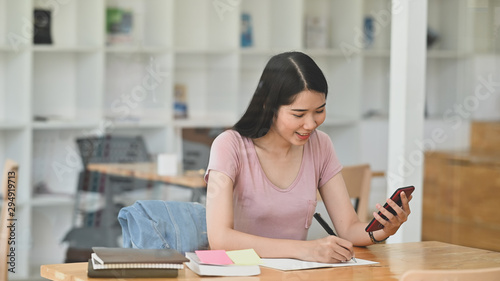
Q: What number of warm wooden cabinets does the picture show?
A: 1